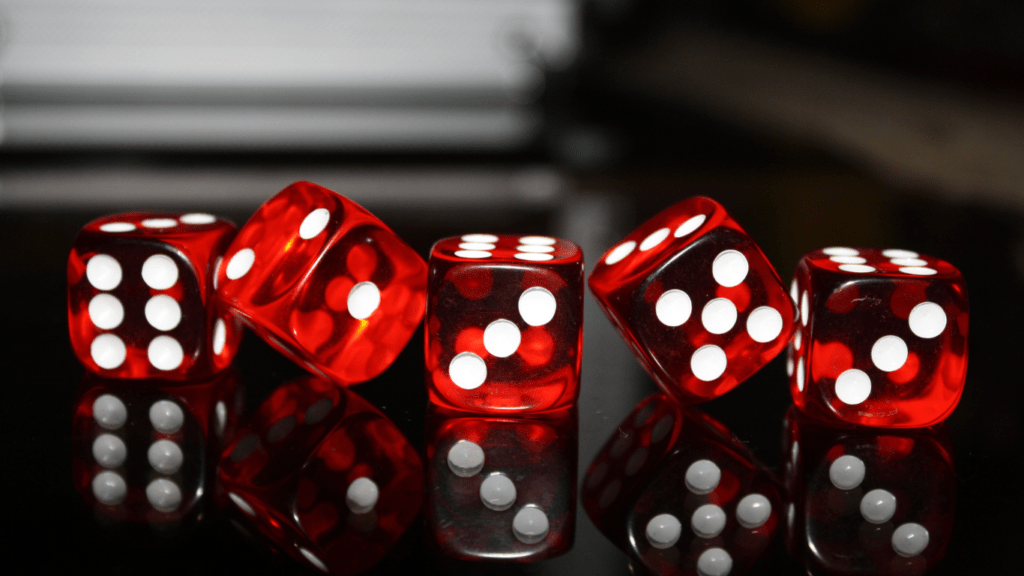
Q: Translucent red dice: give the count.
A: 5